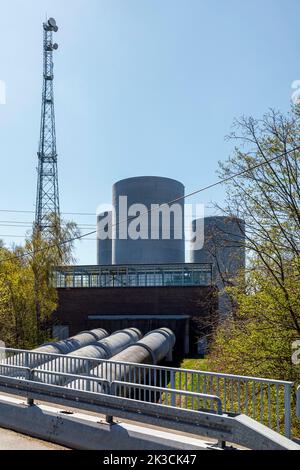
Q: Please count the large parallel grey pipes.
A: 3